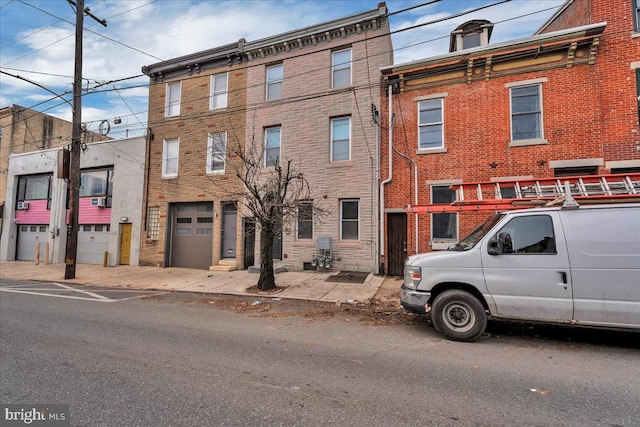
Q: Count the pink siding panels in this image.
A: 2